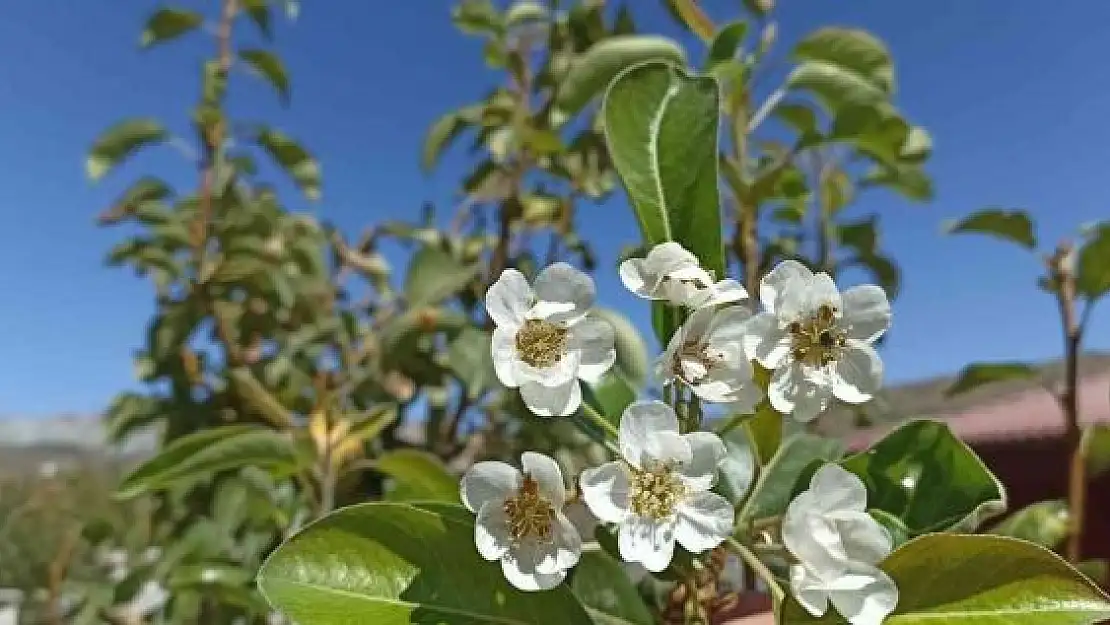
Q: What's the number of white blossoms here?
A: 7